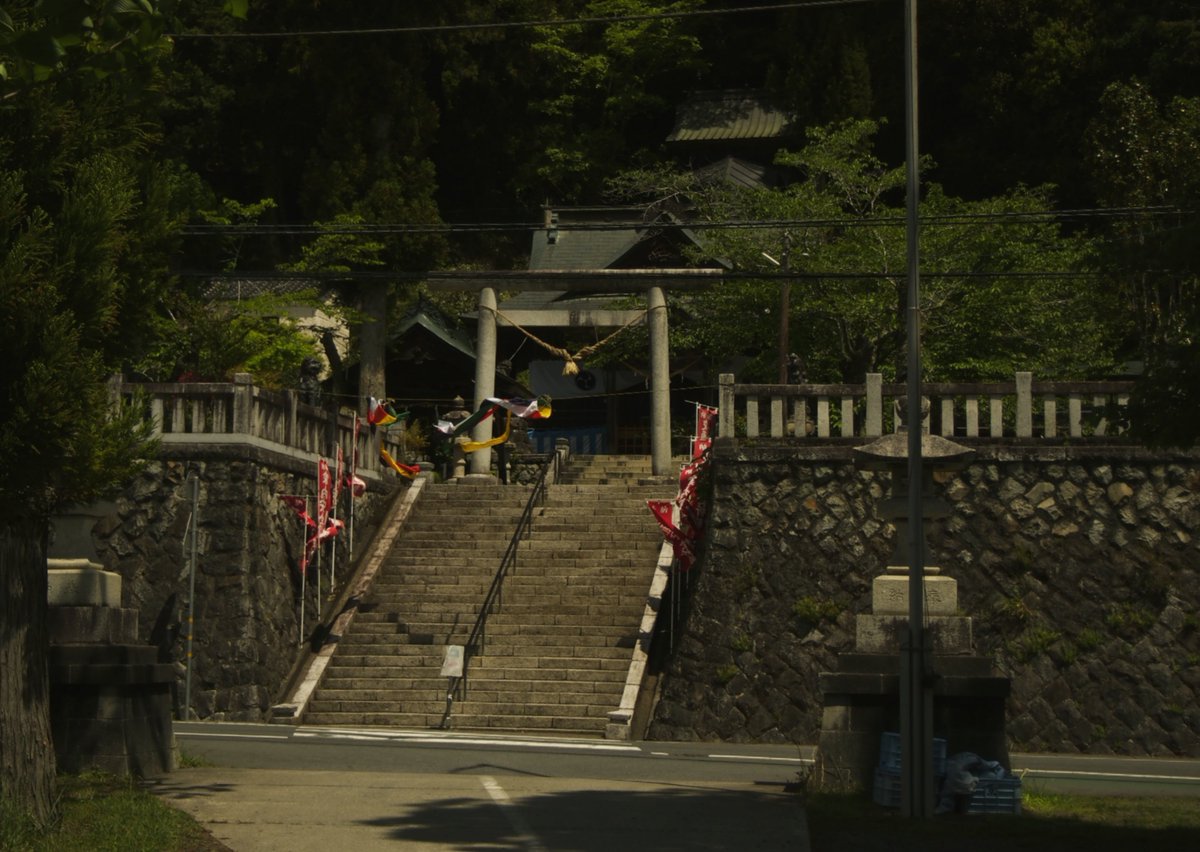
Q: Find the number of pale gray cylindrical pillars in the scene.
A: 2